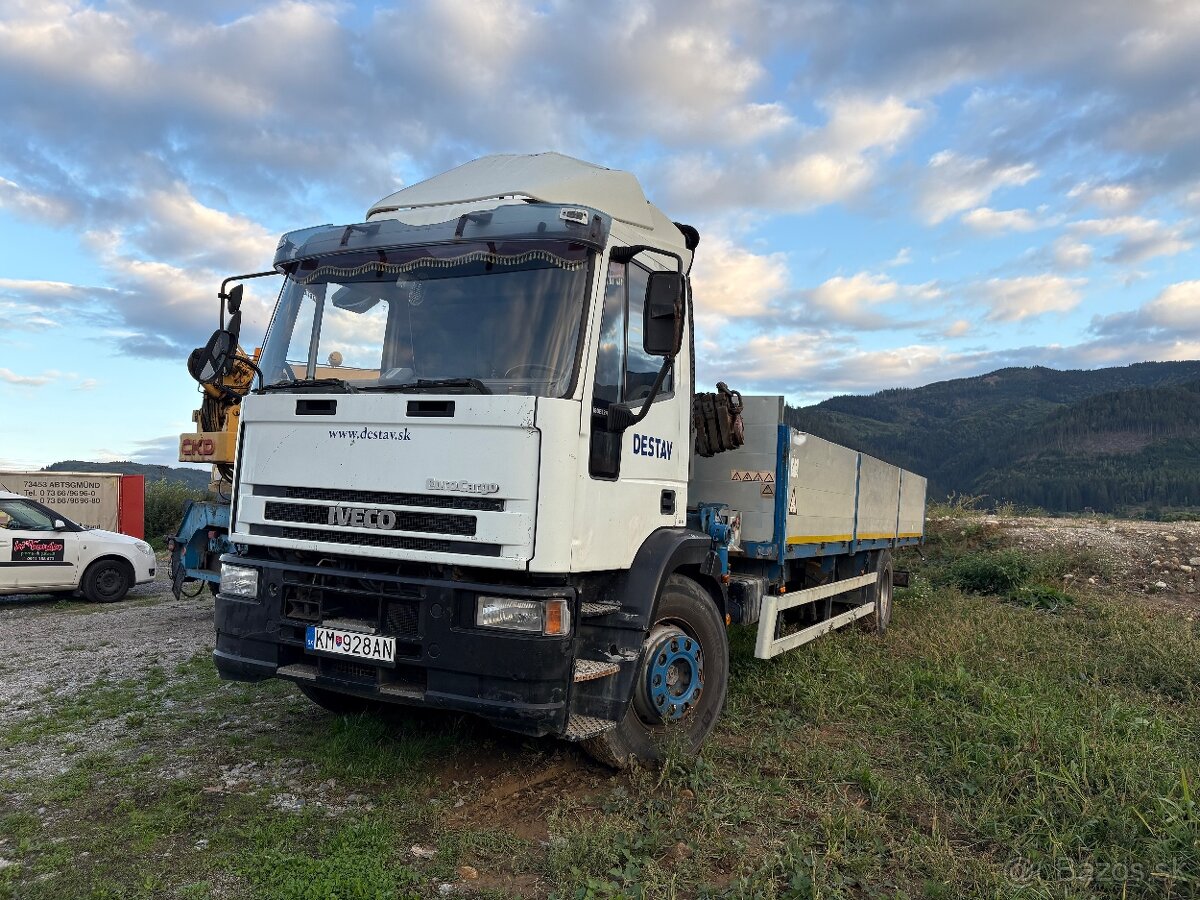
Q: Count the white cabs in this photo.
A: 1